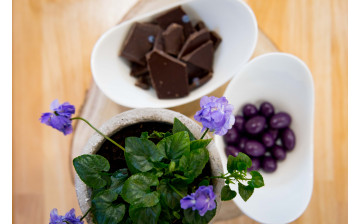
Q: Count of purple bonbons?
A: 15